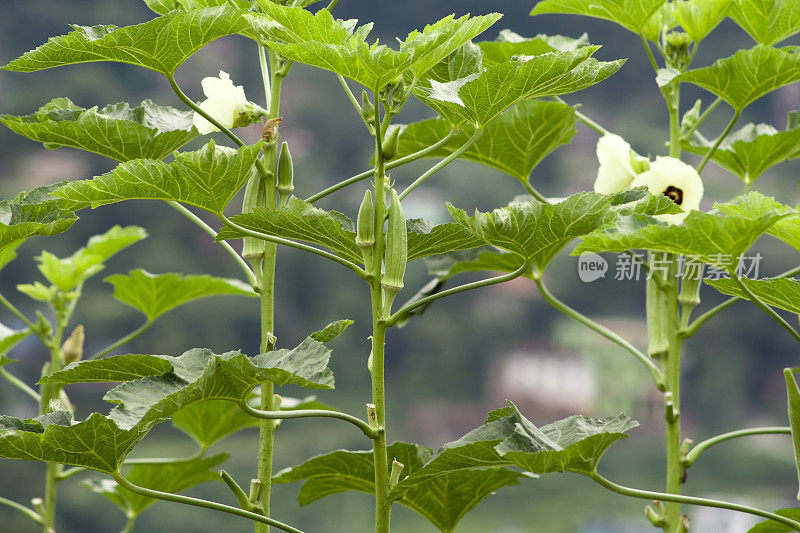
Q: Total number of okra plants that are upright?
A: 4